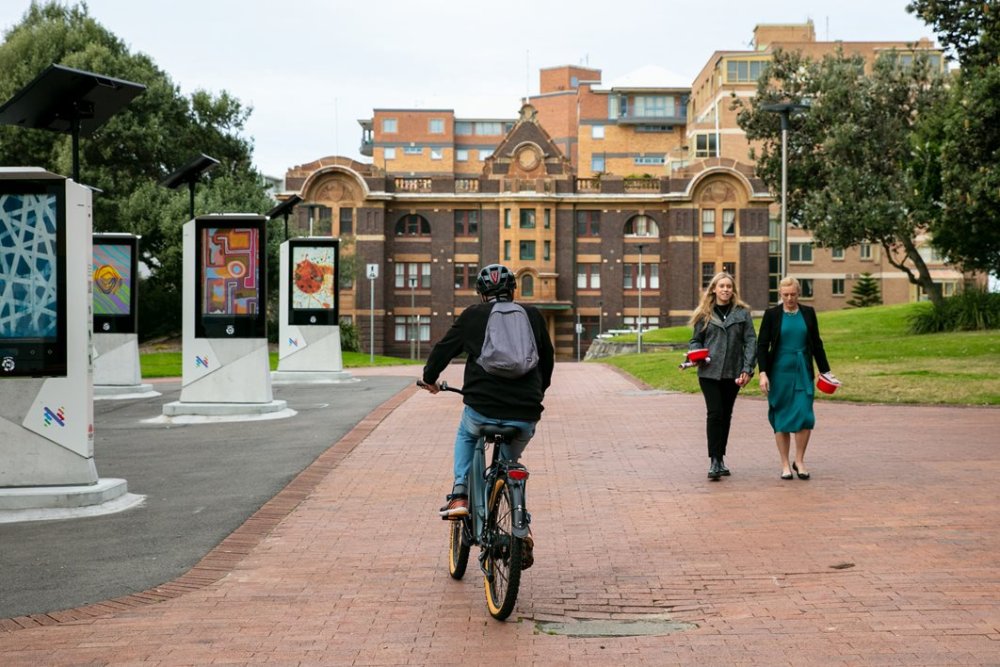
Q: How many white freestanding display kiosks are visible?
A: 4